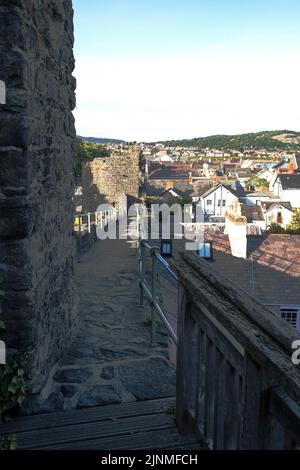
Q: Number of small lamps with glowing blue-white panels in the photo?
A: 2